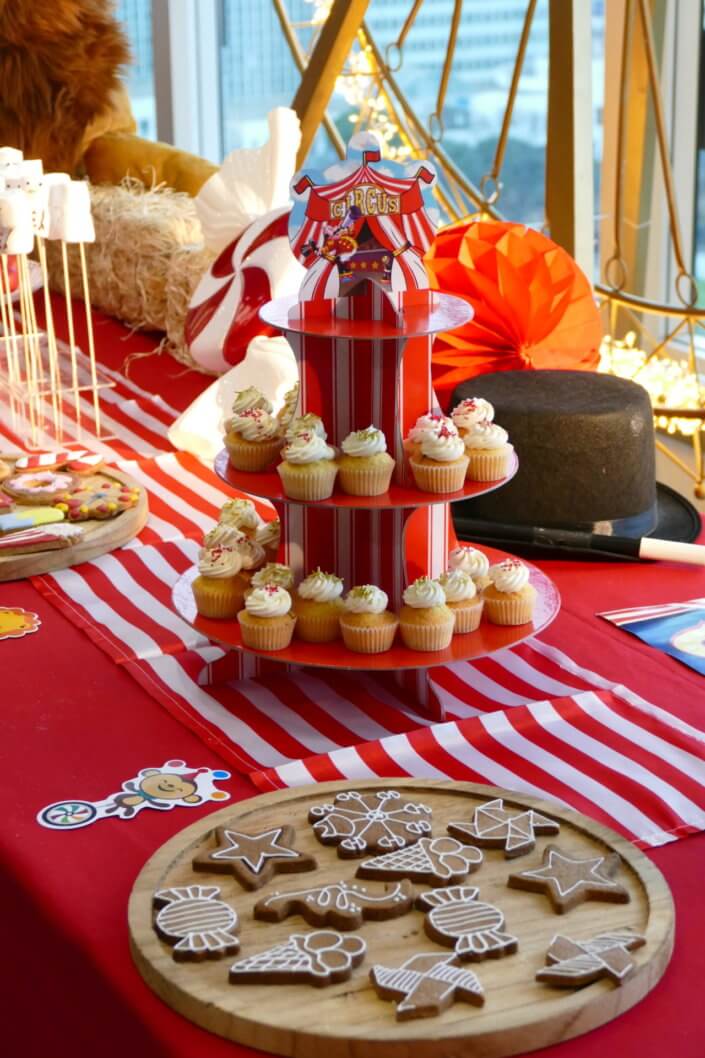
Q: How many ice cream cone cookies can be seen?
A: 2